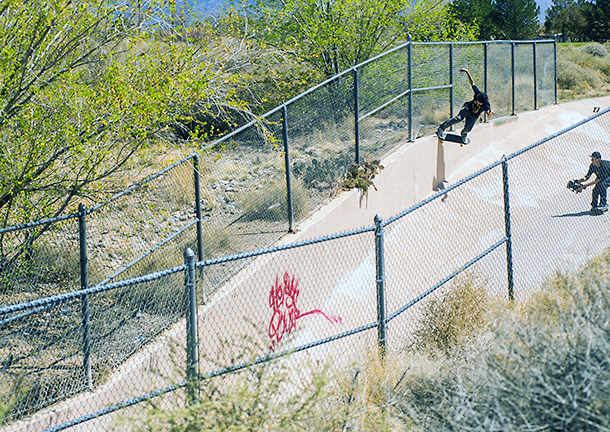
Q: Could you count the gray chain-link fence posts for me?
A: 13